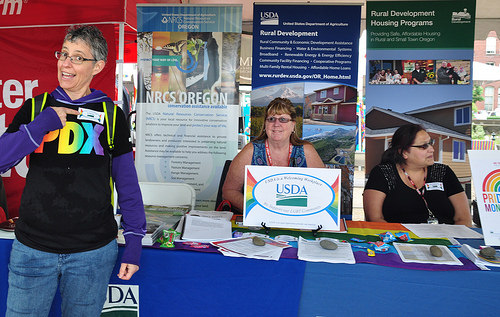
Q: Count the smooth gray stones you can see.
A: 4